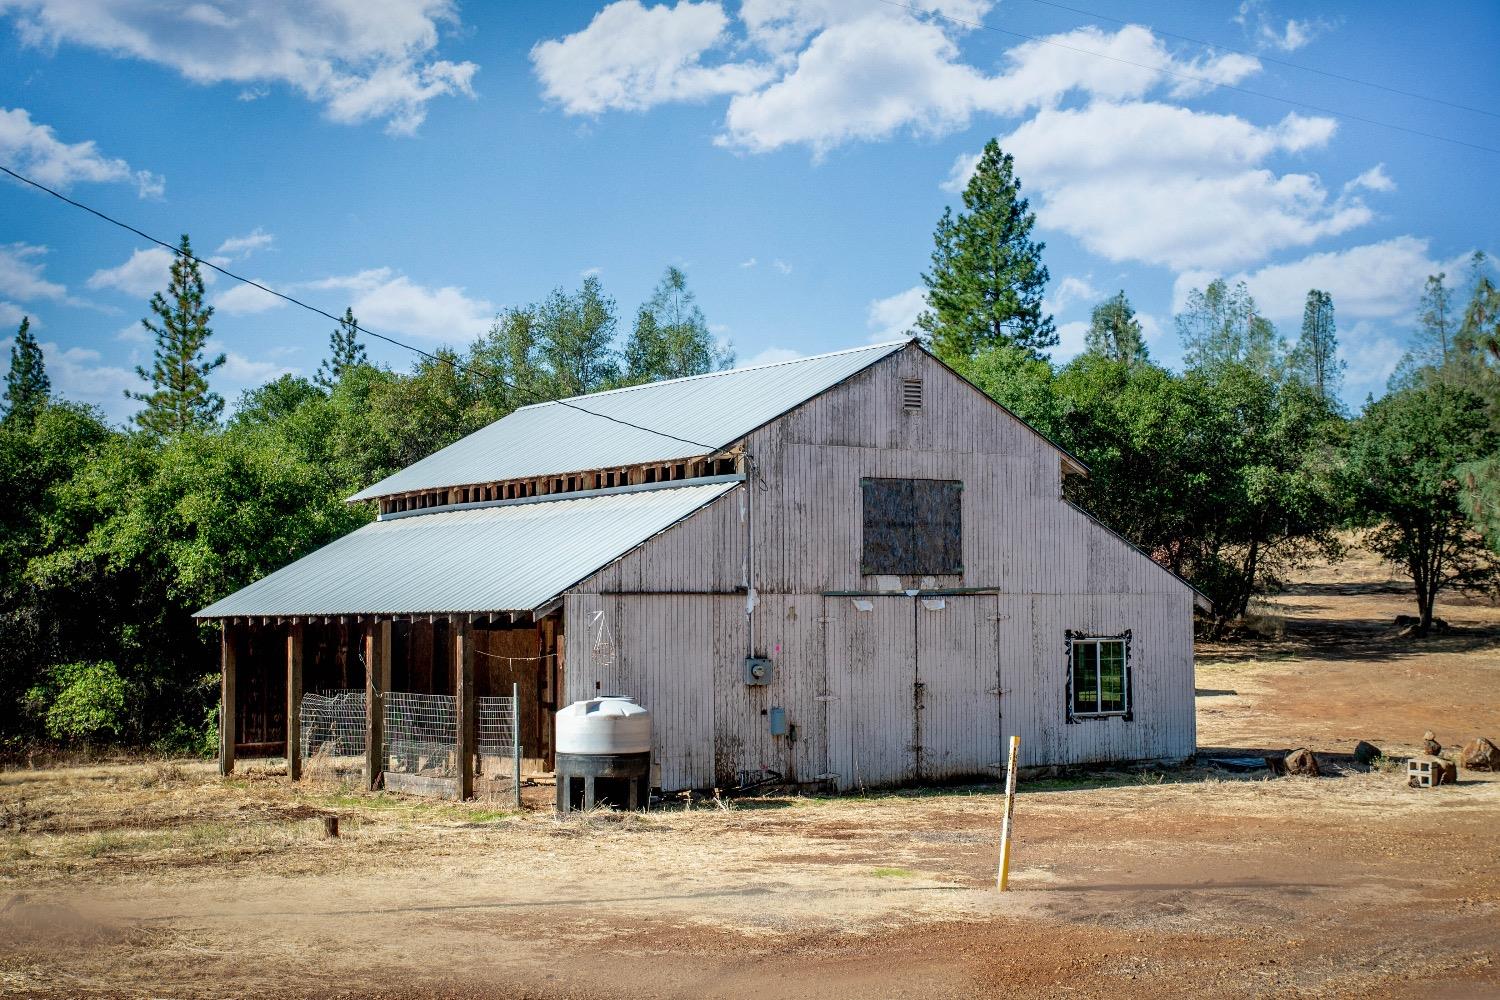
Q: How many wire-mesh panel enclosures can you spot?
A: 3